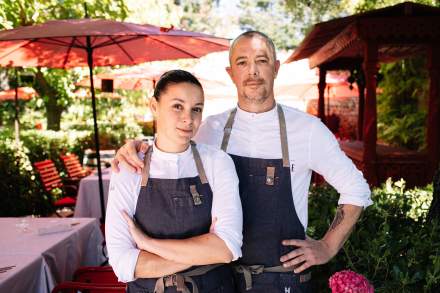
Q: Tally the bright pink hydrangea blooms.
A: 1